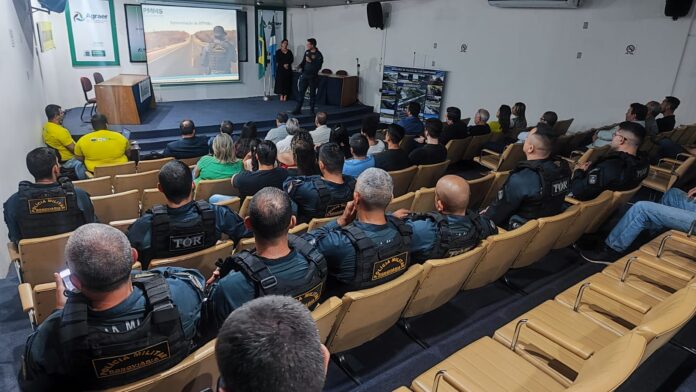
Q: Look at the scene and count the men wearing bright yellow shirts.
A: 2